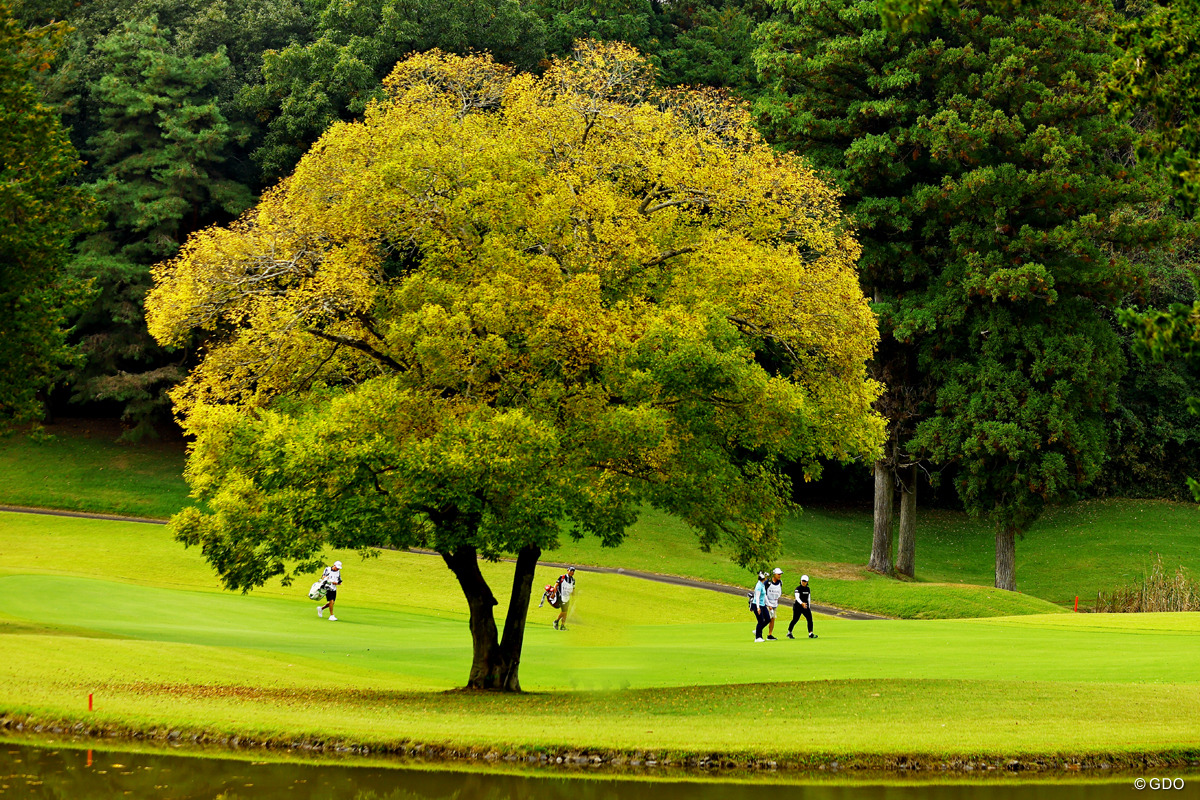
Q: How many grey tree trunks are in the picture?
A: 3